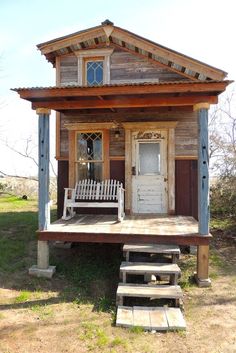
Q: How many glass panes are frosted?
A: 1